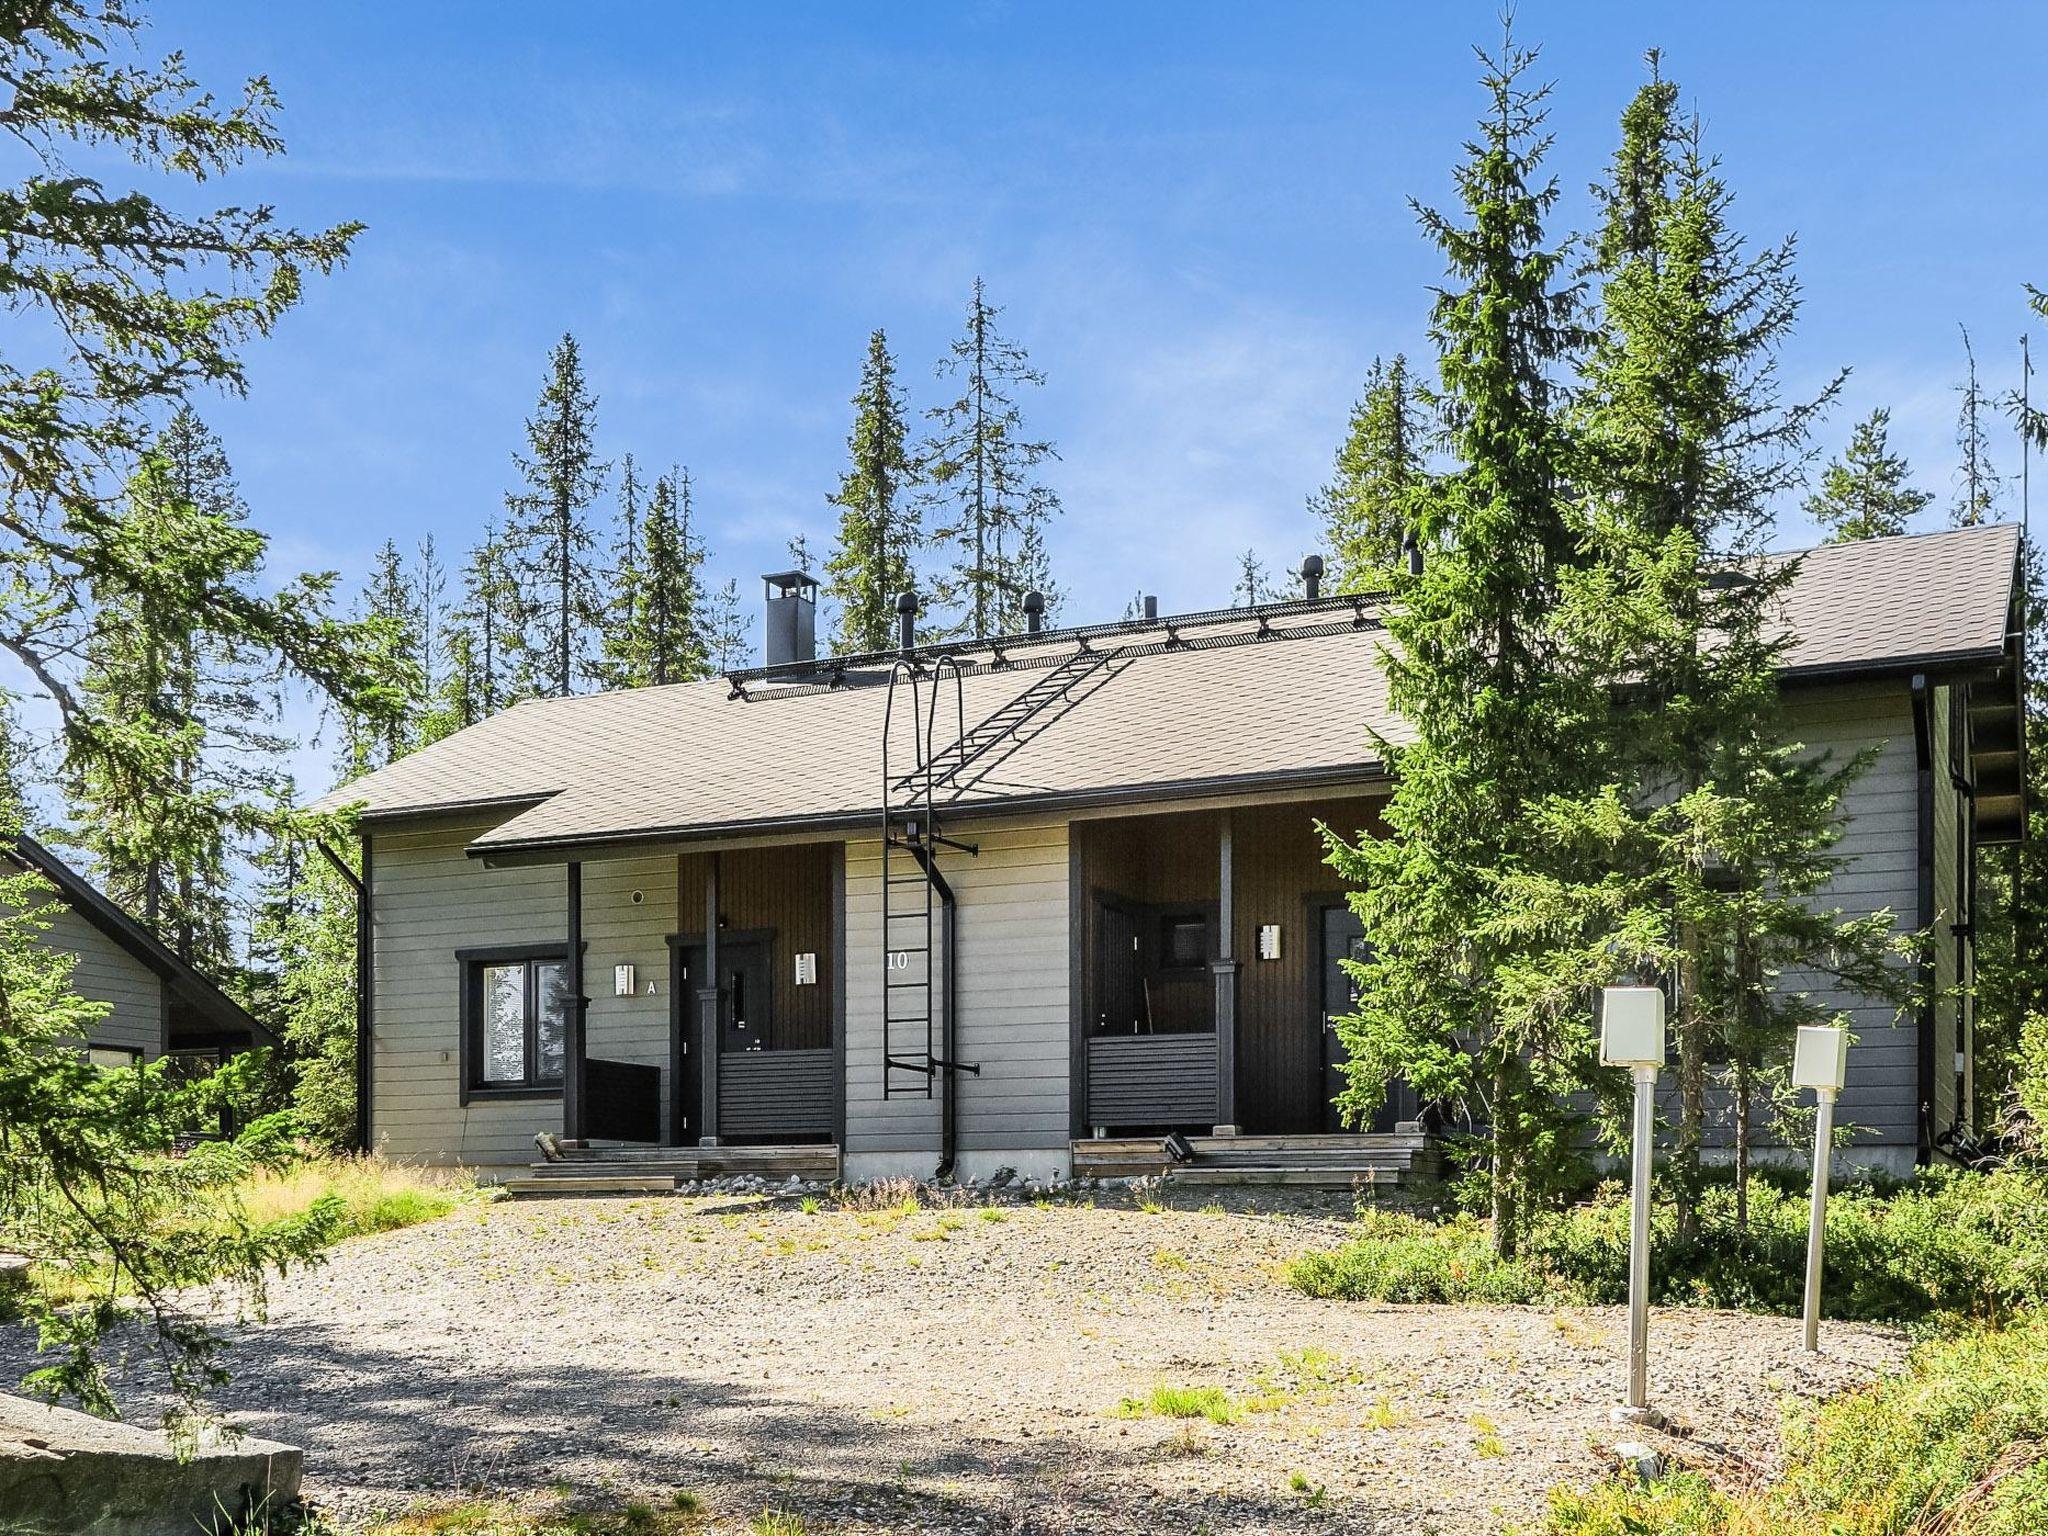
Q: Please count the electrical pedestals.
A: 2